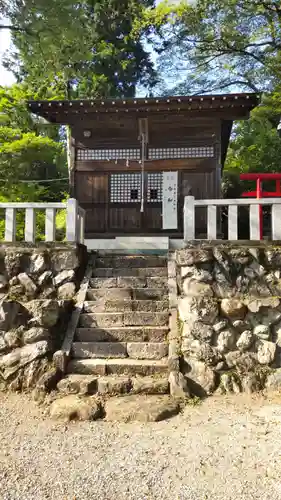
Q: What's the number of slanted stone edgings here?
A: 2